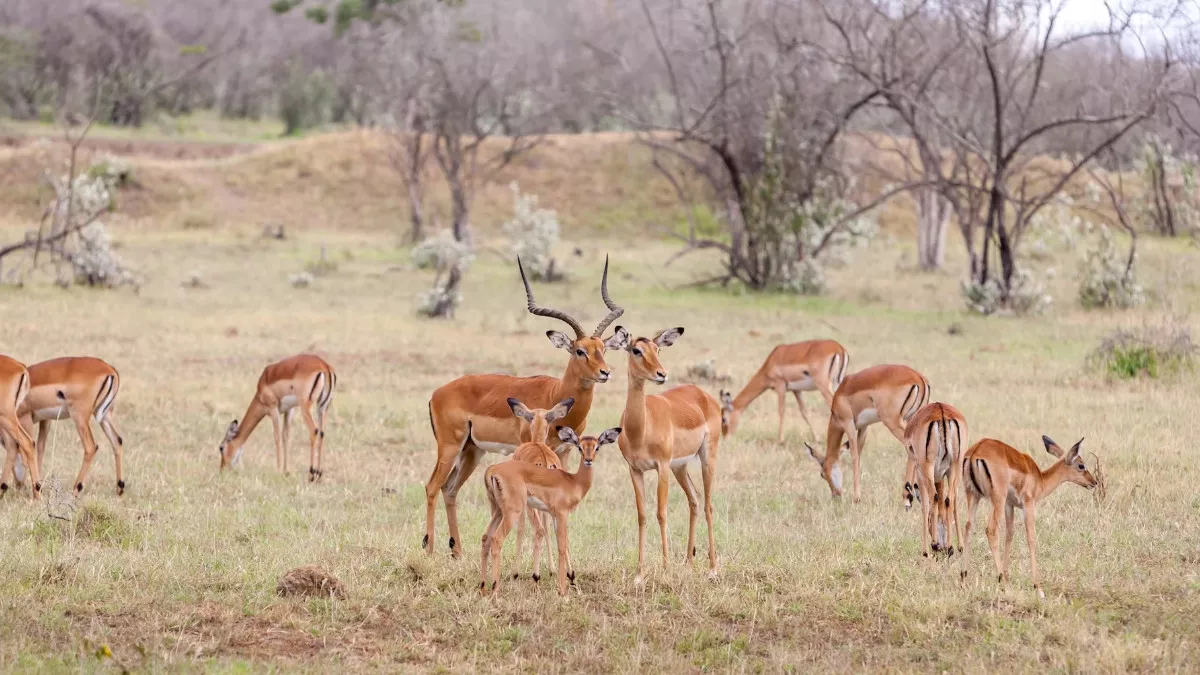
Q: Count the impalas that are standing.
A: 11